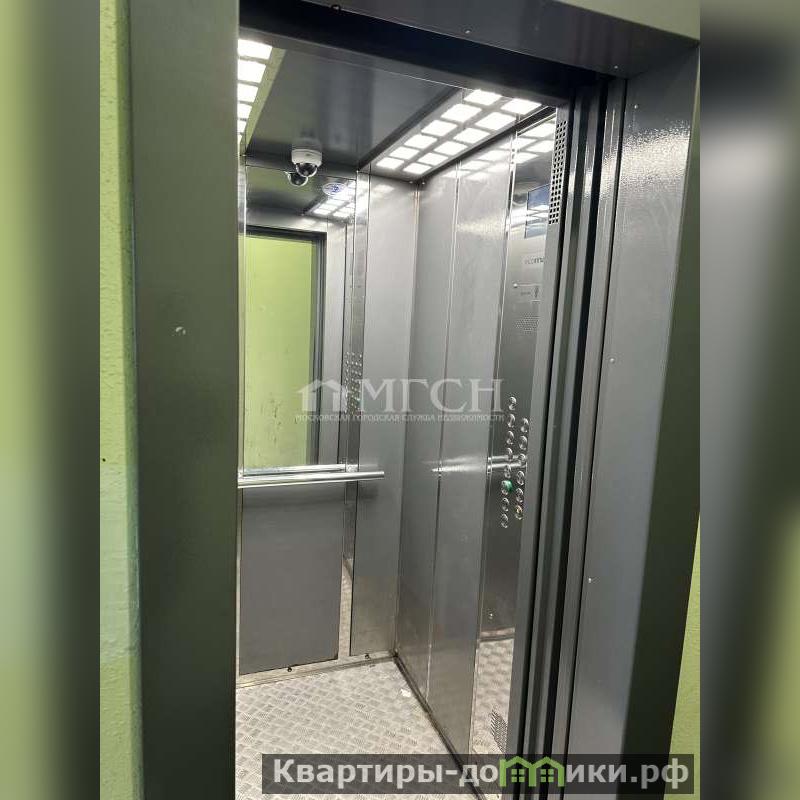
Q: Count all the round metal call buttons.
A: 14